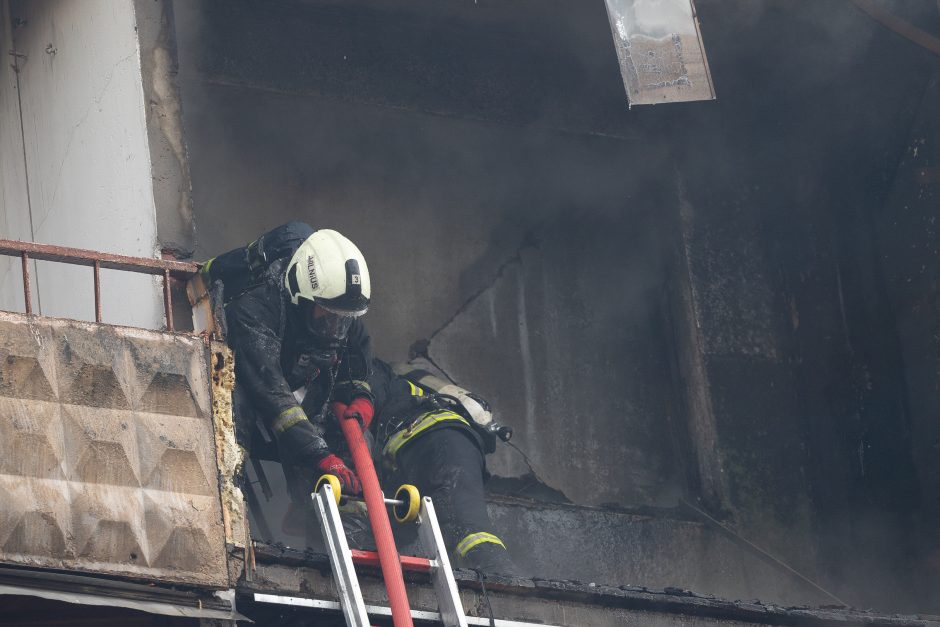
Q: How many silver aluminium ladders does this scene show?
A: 1